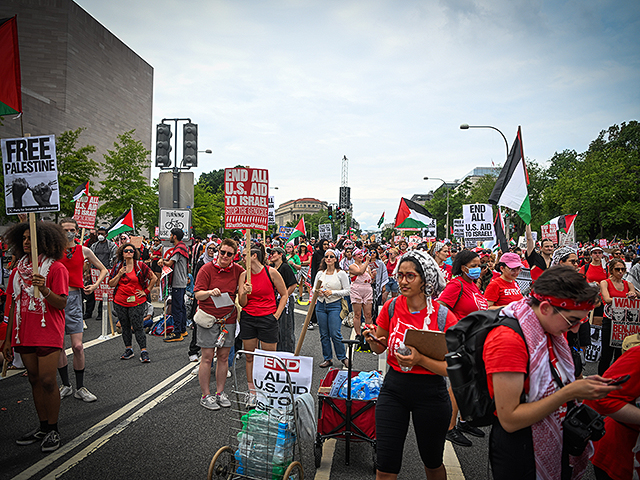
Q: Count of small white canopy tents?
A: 0